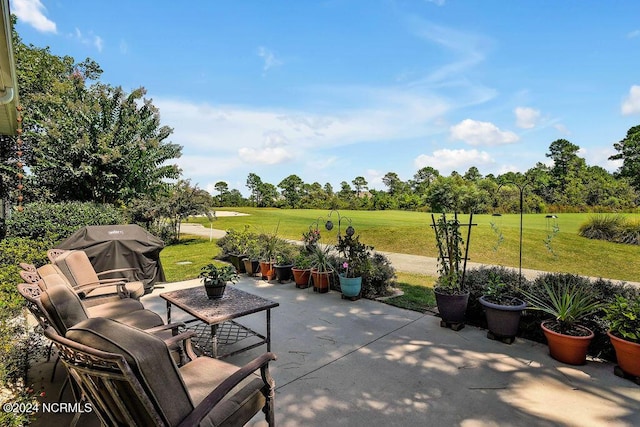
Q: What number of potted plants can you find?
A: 12